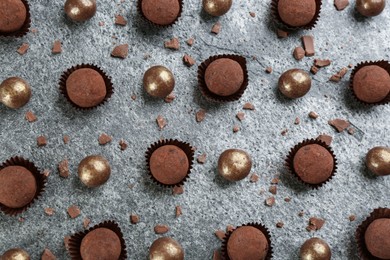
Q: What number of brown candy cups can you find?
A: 12